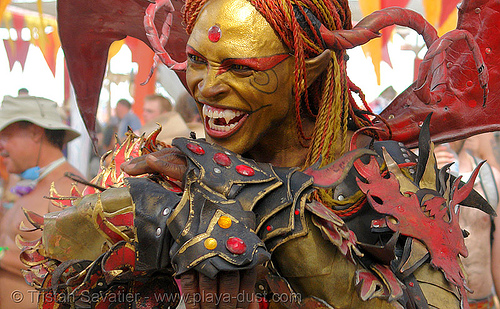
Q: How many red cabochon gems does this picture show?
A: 5